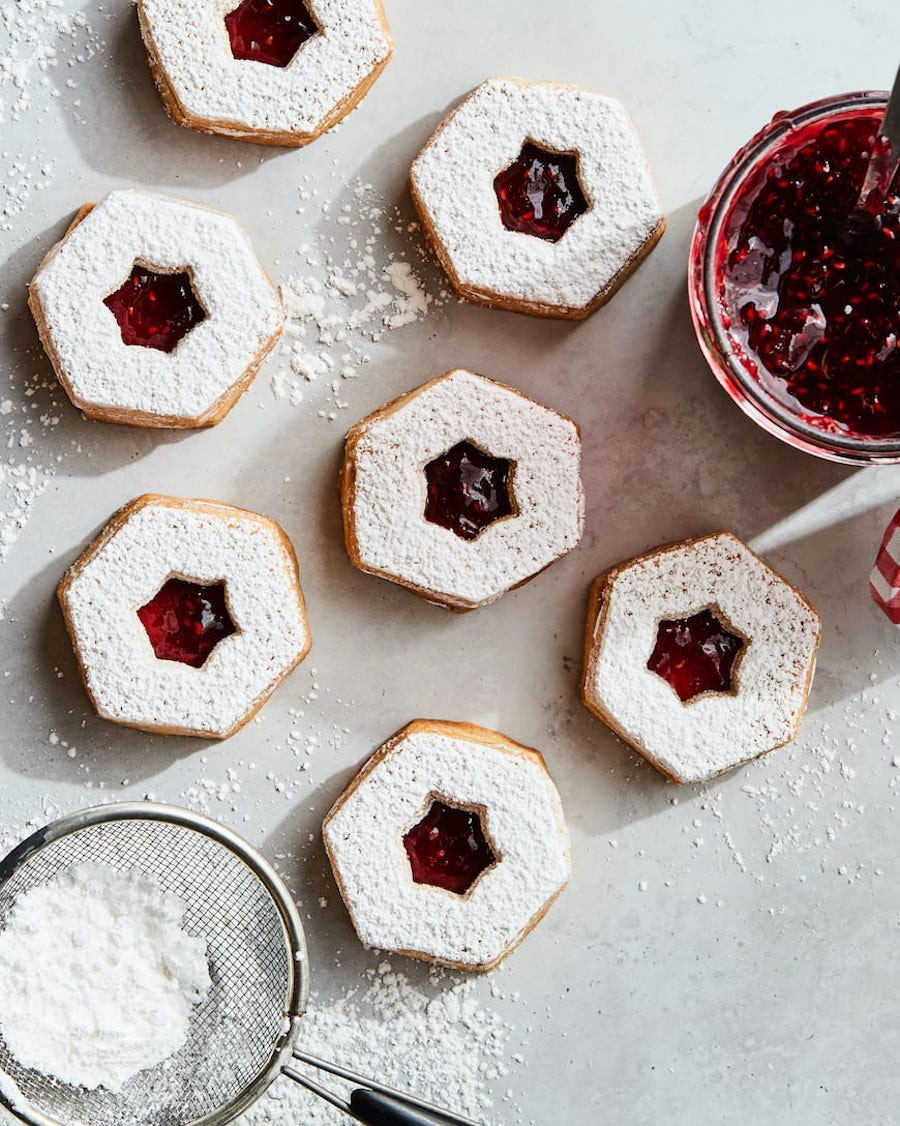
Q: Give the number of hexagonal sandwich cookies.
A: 7